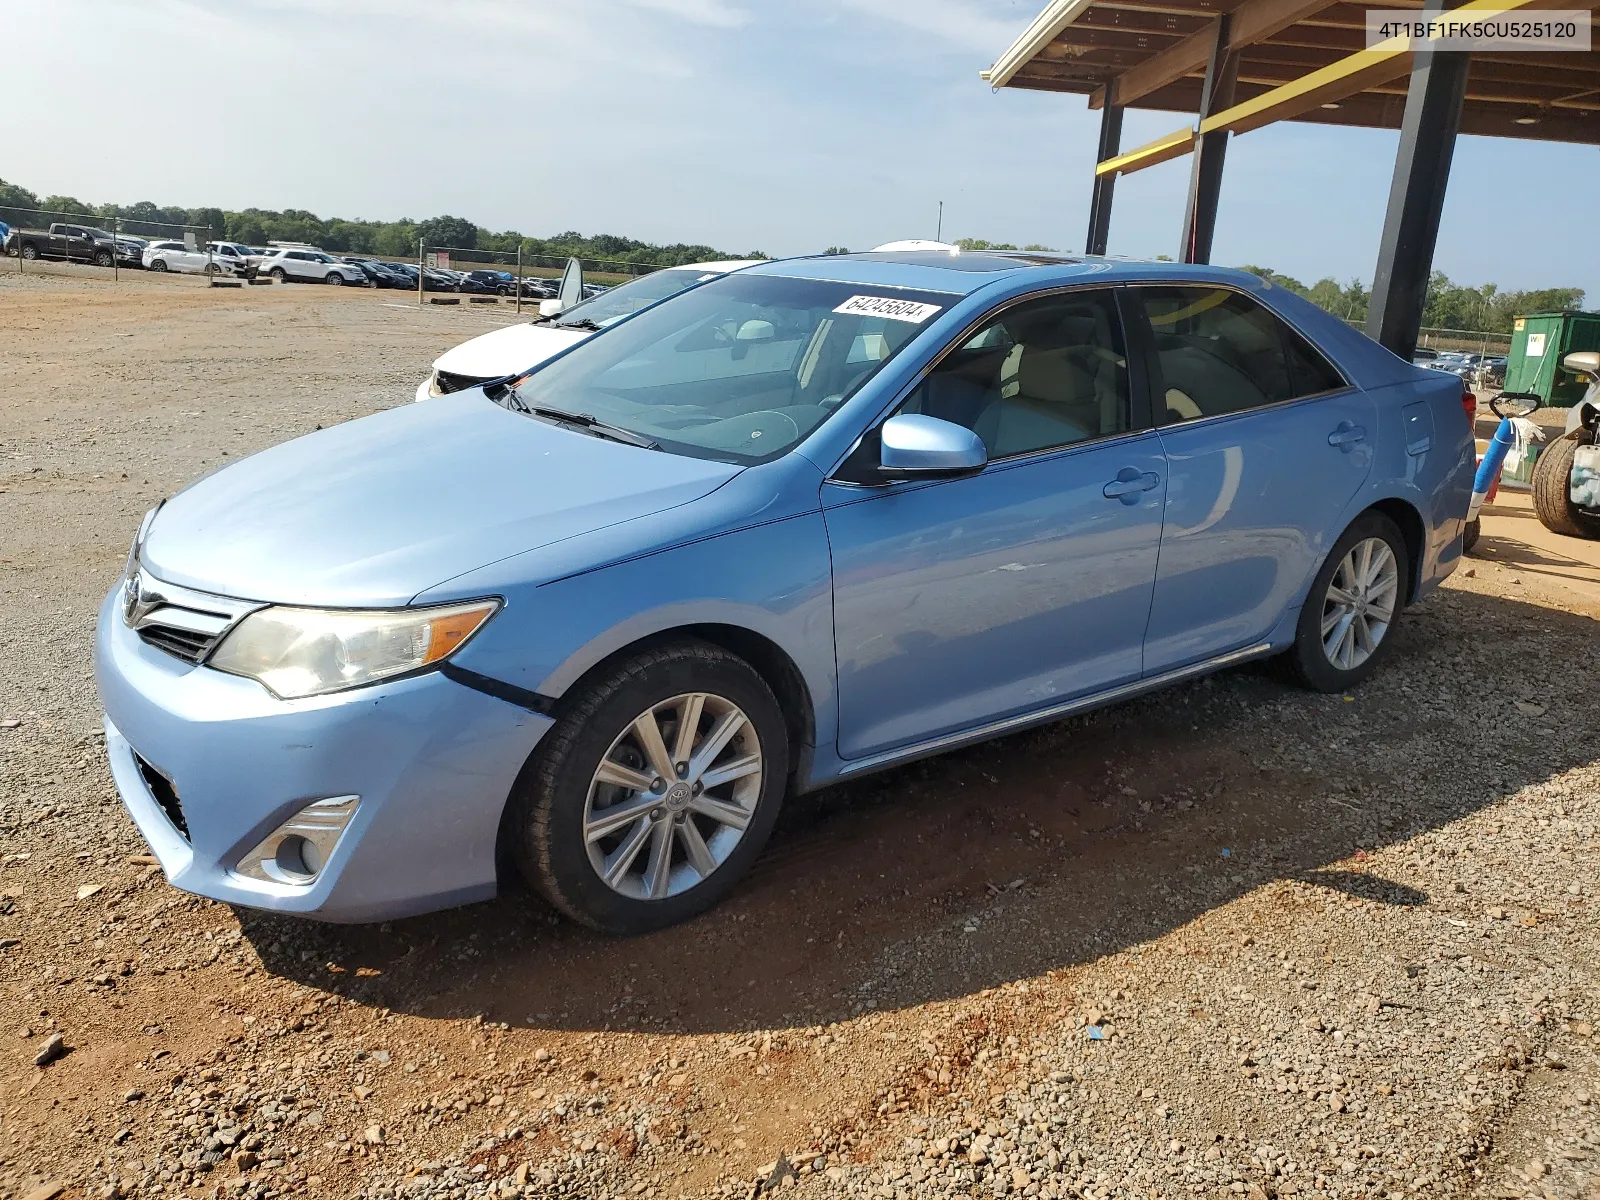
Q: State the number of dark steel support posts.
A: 3